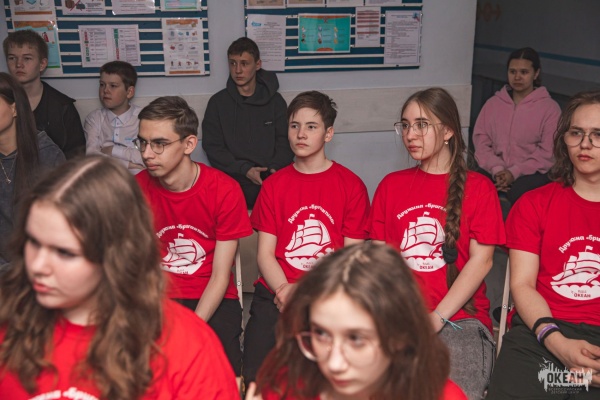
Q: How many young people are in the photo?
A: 11